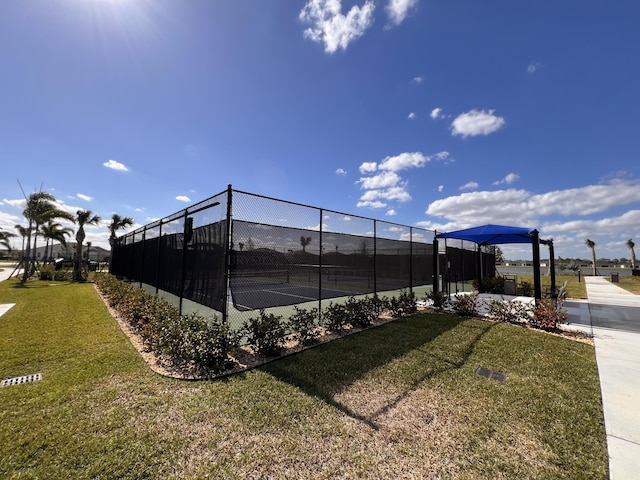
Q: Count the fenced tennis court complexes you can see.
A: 1